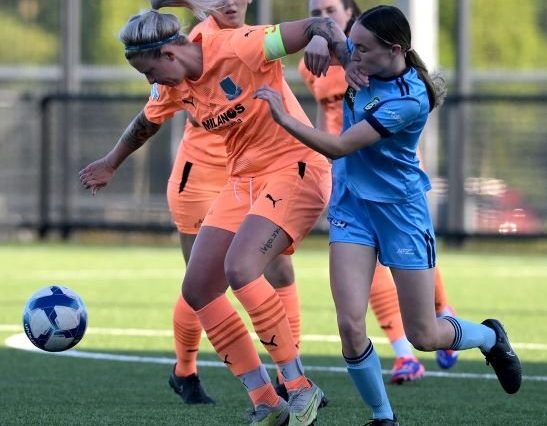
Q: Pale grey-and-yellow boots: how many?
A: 2